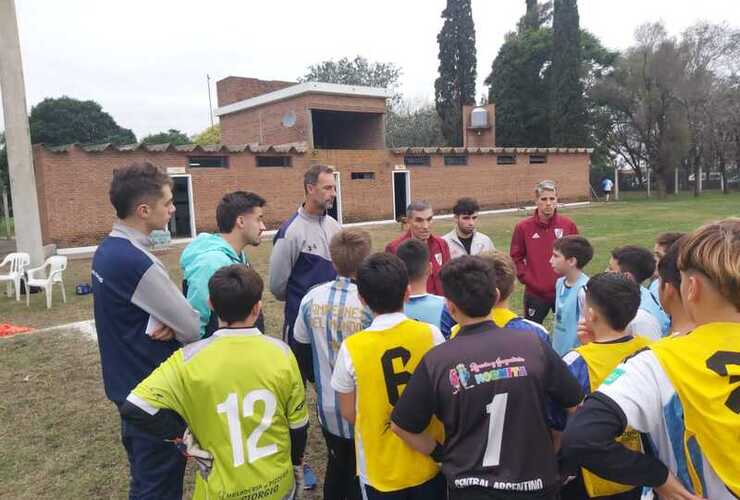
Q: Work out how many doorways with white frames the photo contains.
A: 3